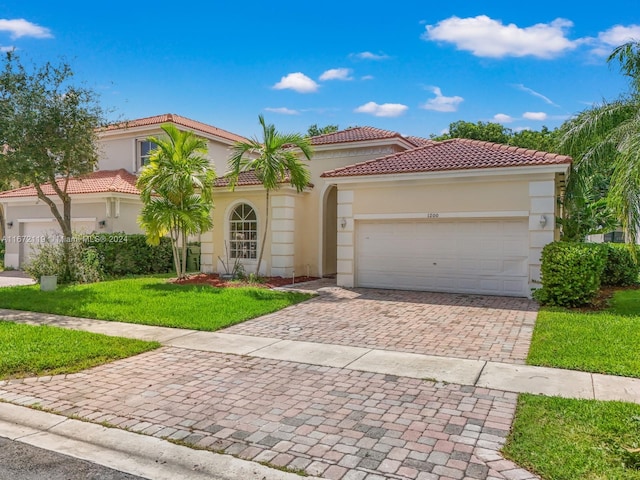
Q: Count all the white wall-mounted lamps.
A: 2